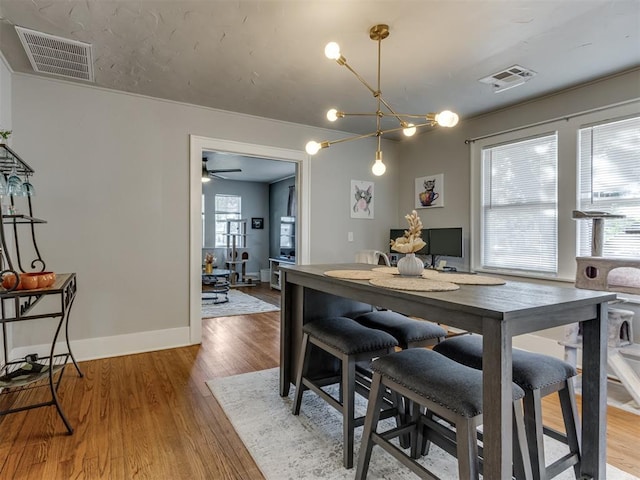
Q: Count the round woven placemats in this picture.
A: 4